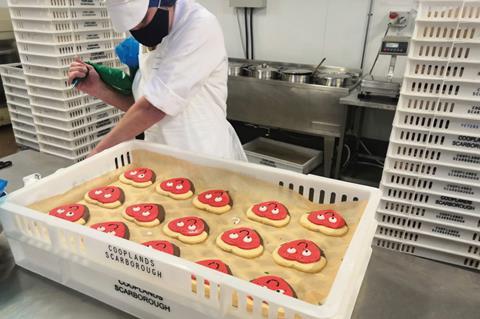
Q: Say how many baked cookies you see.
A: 15